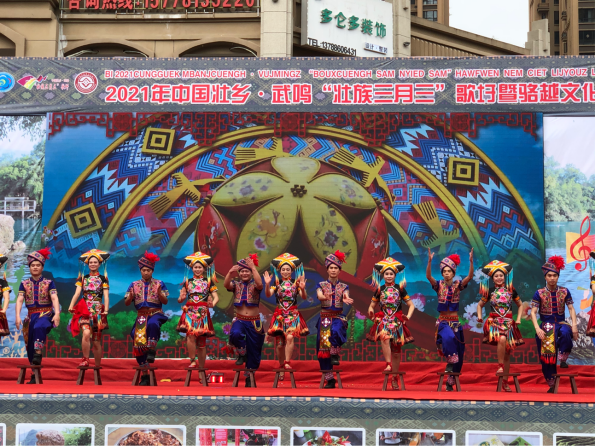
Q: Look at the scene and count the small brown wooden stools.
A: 11